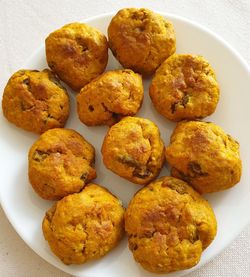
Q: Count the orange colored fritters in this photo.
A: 10